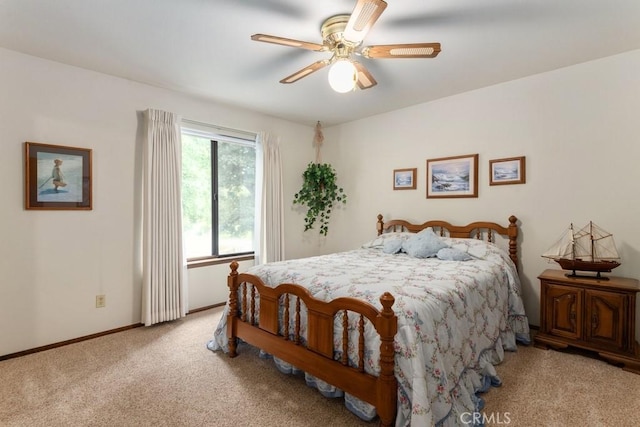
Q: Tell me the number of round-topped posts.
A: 4